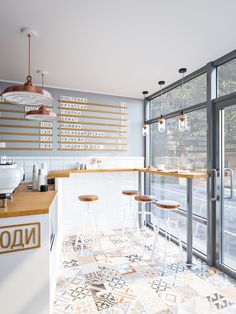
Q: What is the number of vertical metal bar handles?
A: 2